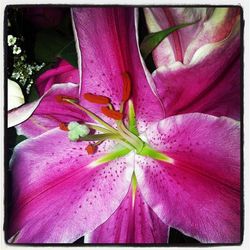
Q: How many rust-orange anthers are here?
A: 6